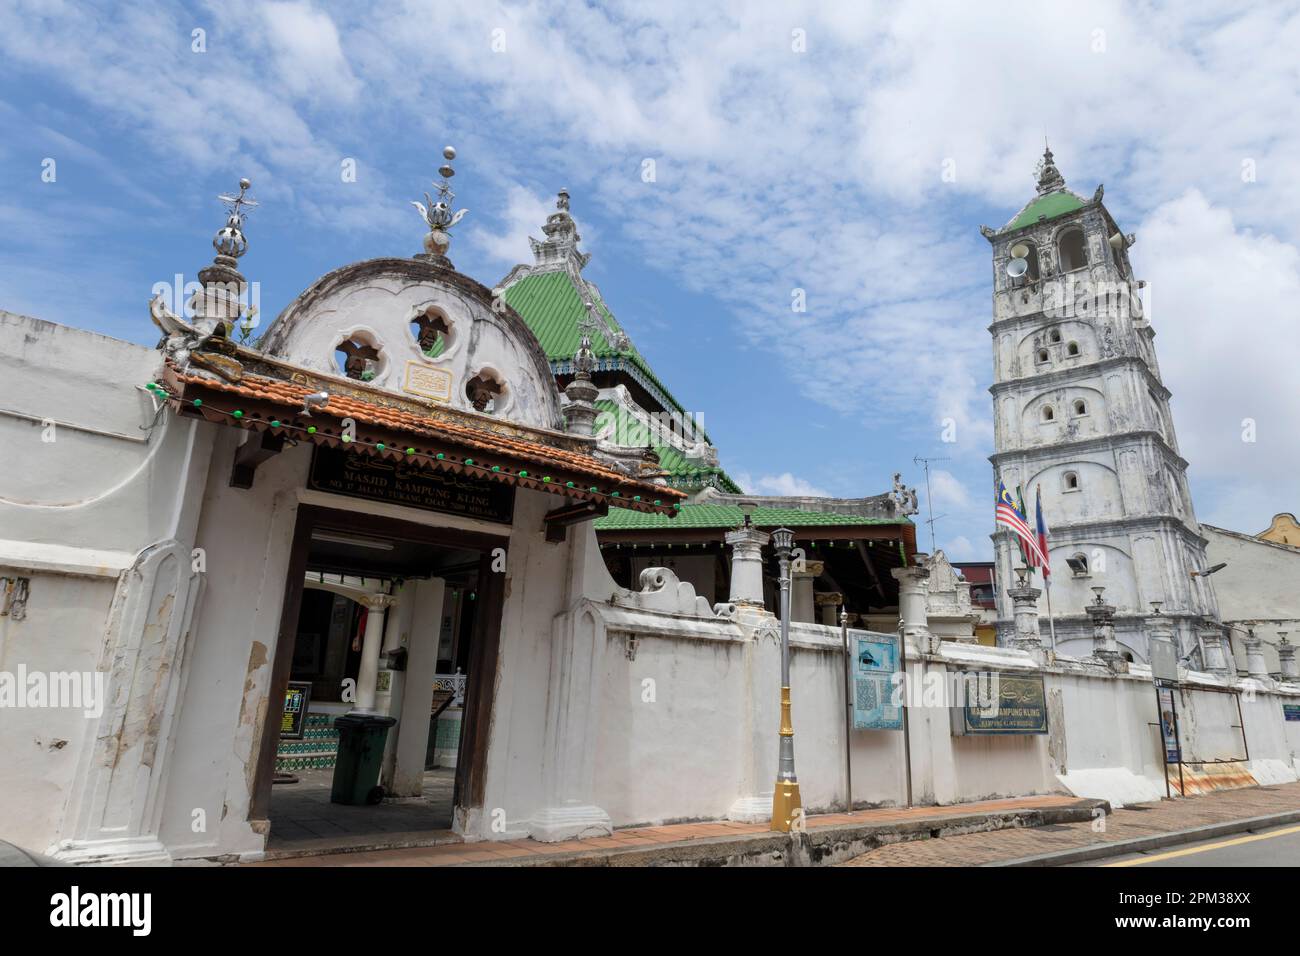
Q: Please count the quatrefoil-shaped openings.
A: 3